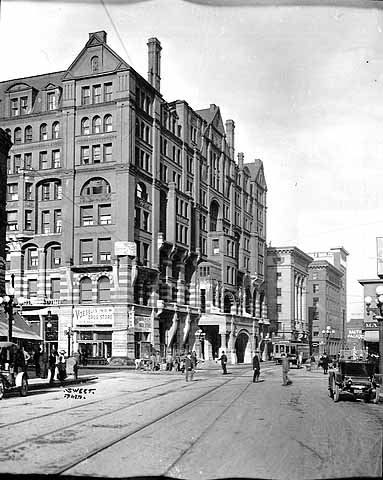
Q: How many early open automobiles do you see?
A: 2